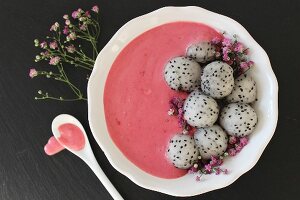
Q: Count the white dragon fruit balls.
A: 8